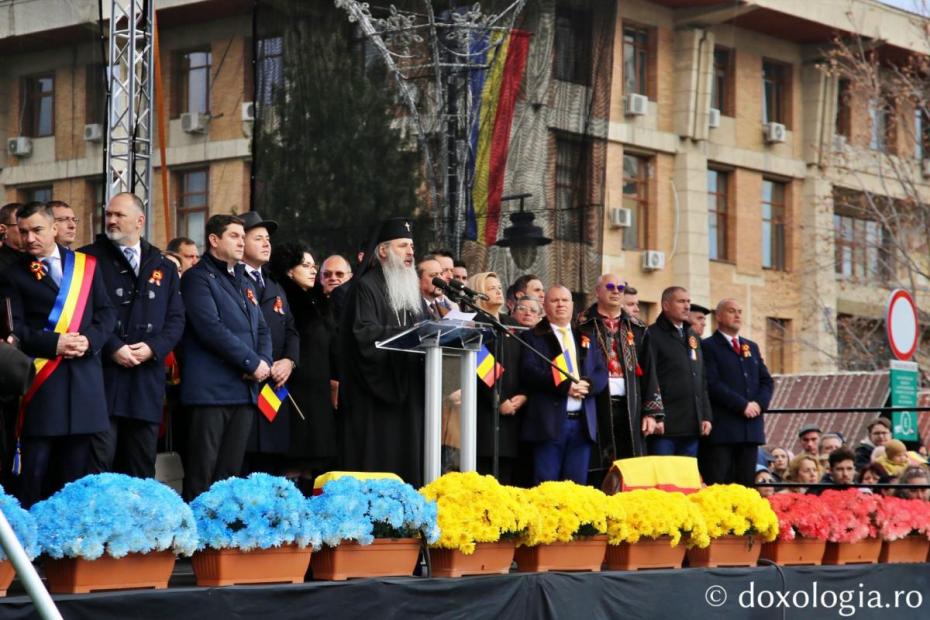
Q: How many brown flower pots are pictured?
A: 11